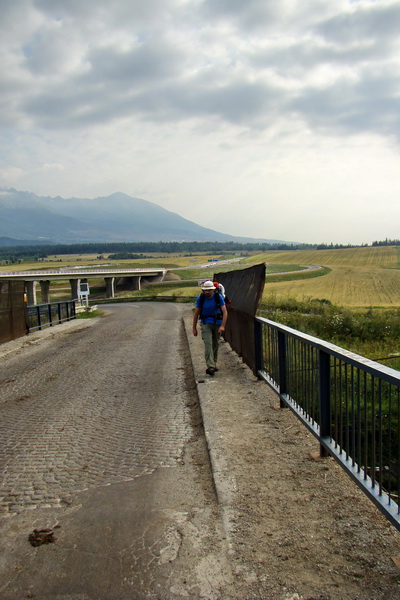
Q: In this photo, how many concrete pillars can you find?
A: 5